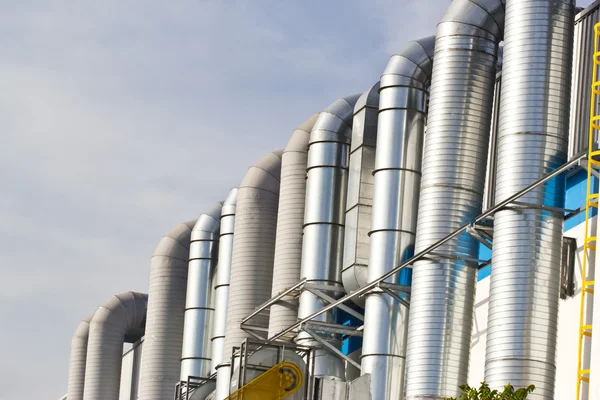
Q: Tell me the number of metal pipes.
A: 12